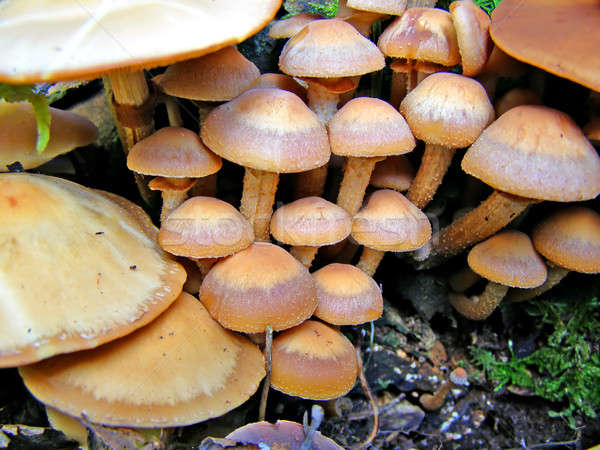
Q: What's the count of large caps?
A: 4